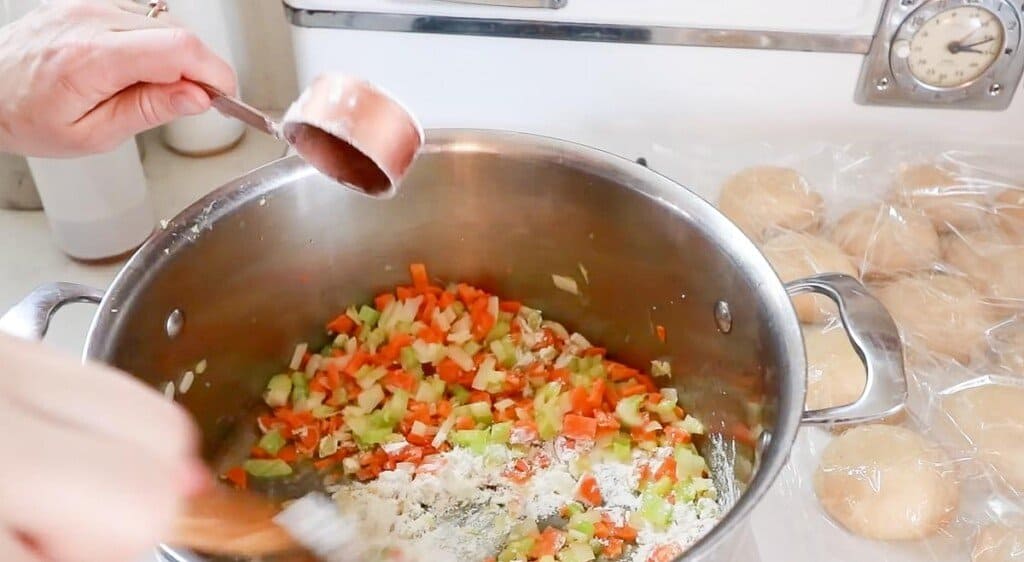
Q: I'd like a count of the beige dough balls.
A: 12